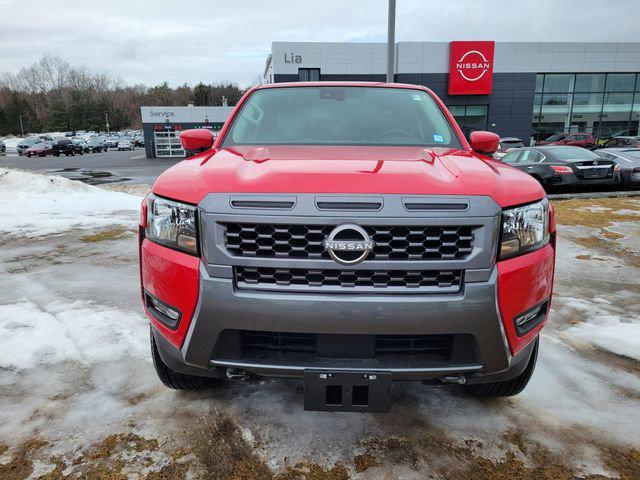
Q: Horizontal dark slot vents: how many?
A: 3